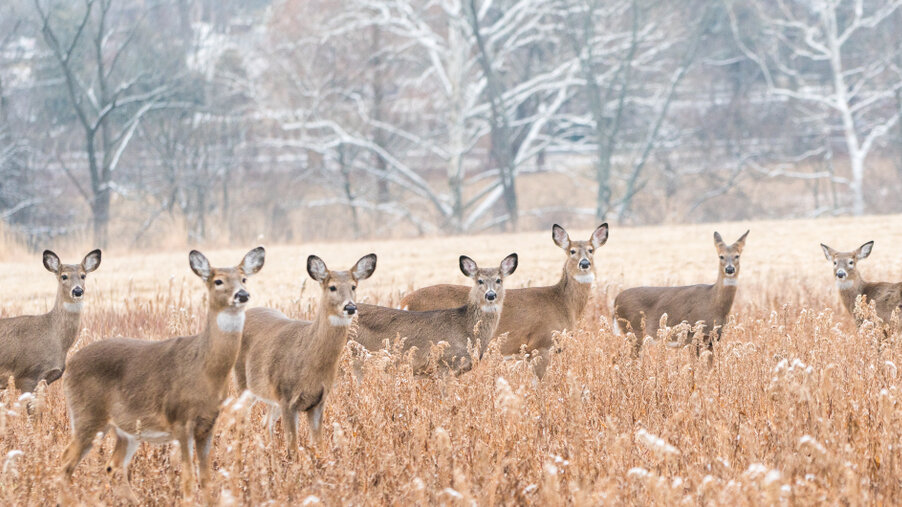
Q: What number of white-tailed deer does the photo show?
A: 7